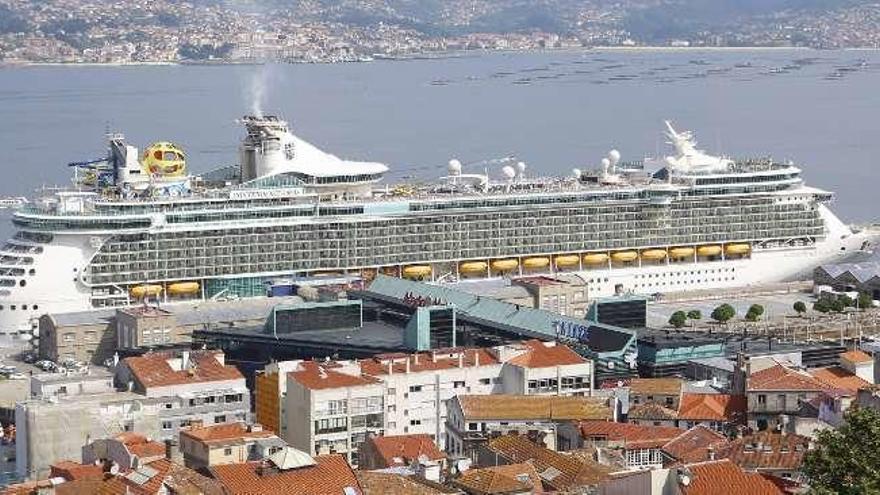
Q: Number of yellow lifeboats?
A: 13